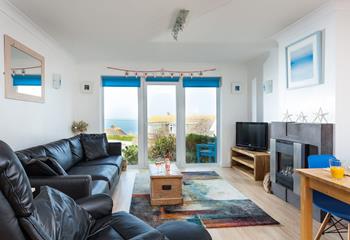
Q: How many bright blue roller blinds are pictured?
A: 3